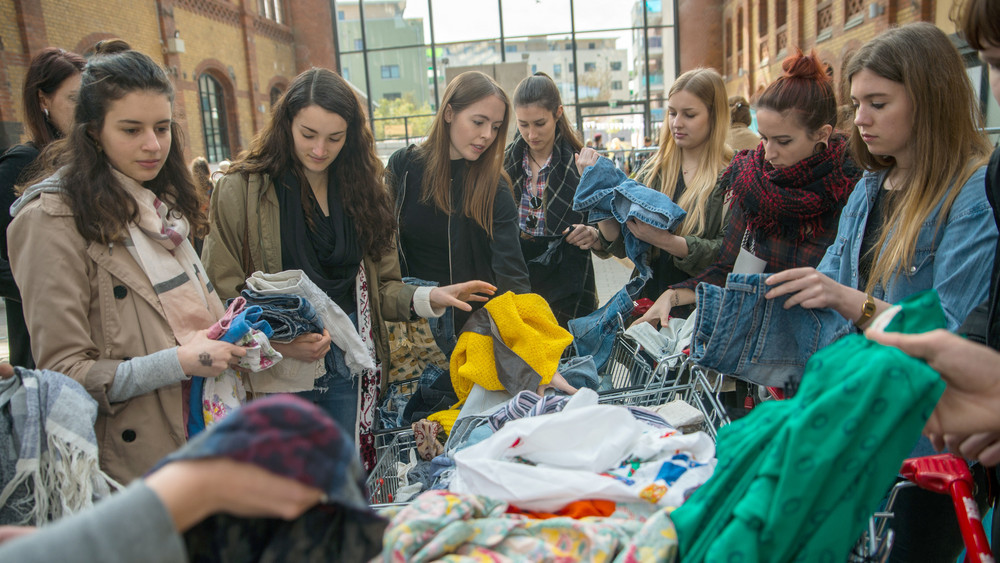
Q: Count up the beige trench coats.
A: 1